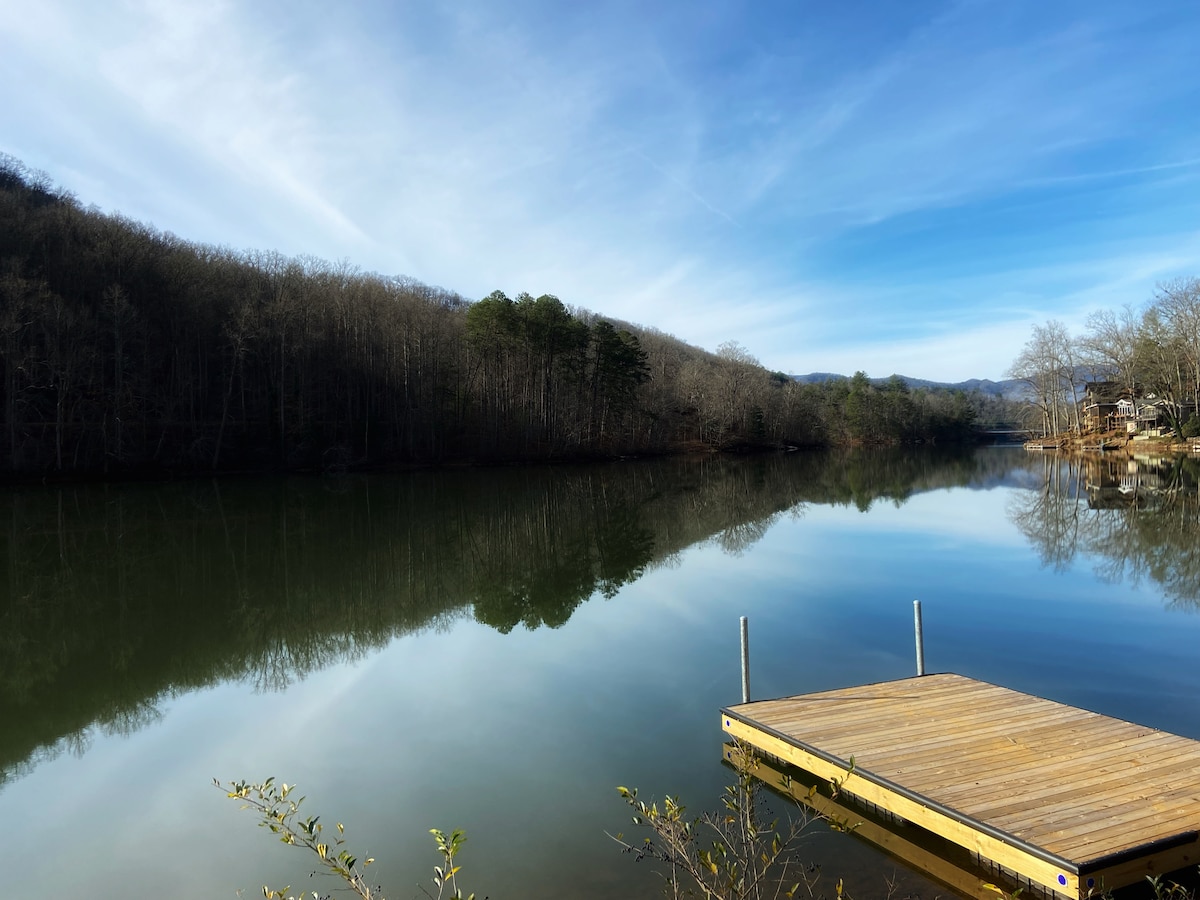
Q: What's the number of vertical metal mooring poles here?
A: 2